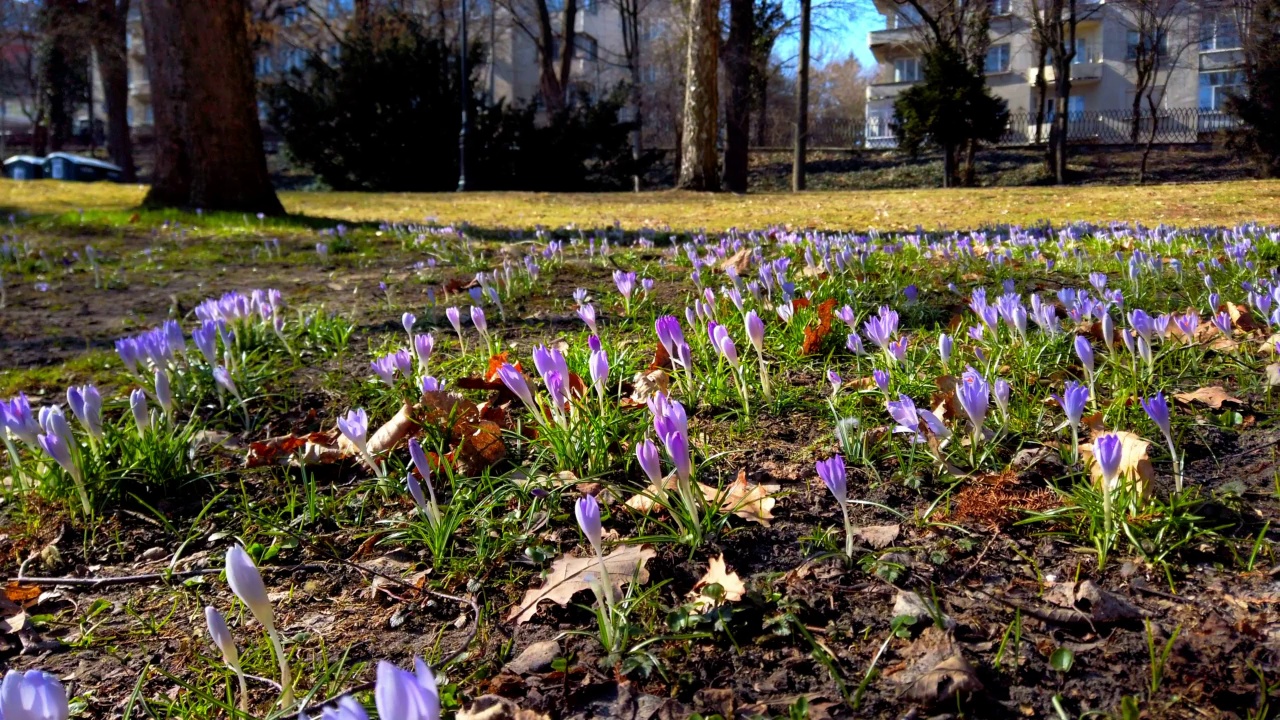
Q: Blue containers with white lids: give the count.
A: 2